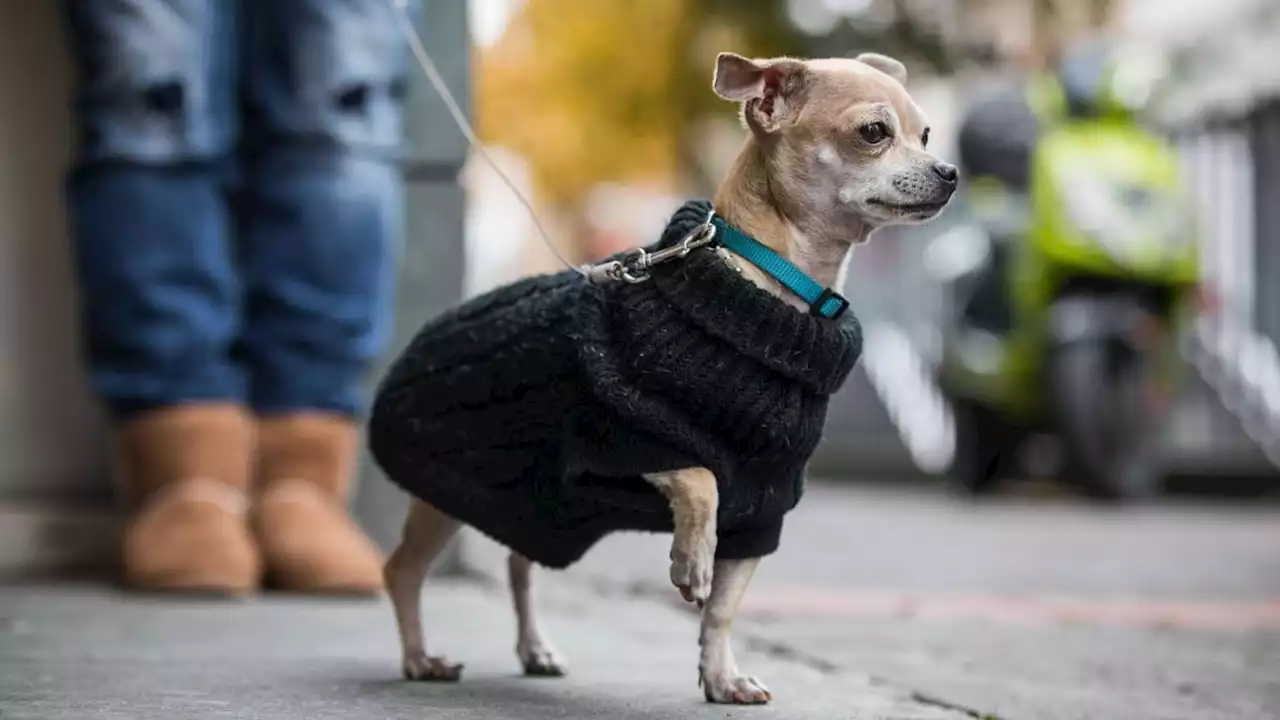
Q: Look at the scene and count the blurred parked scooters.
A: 1